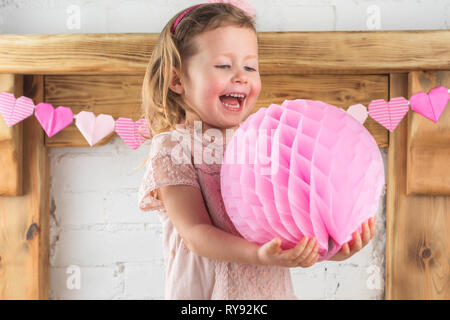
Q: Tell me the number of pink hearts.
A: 7